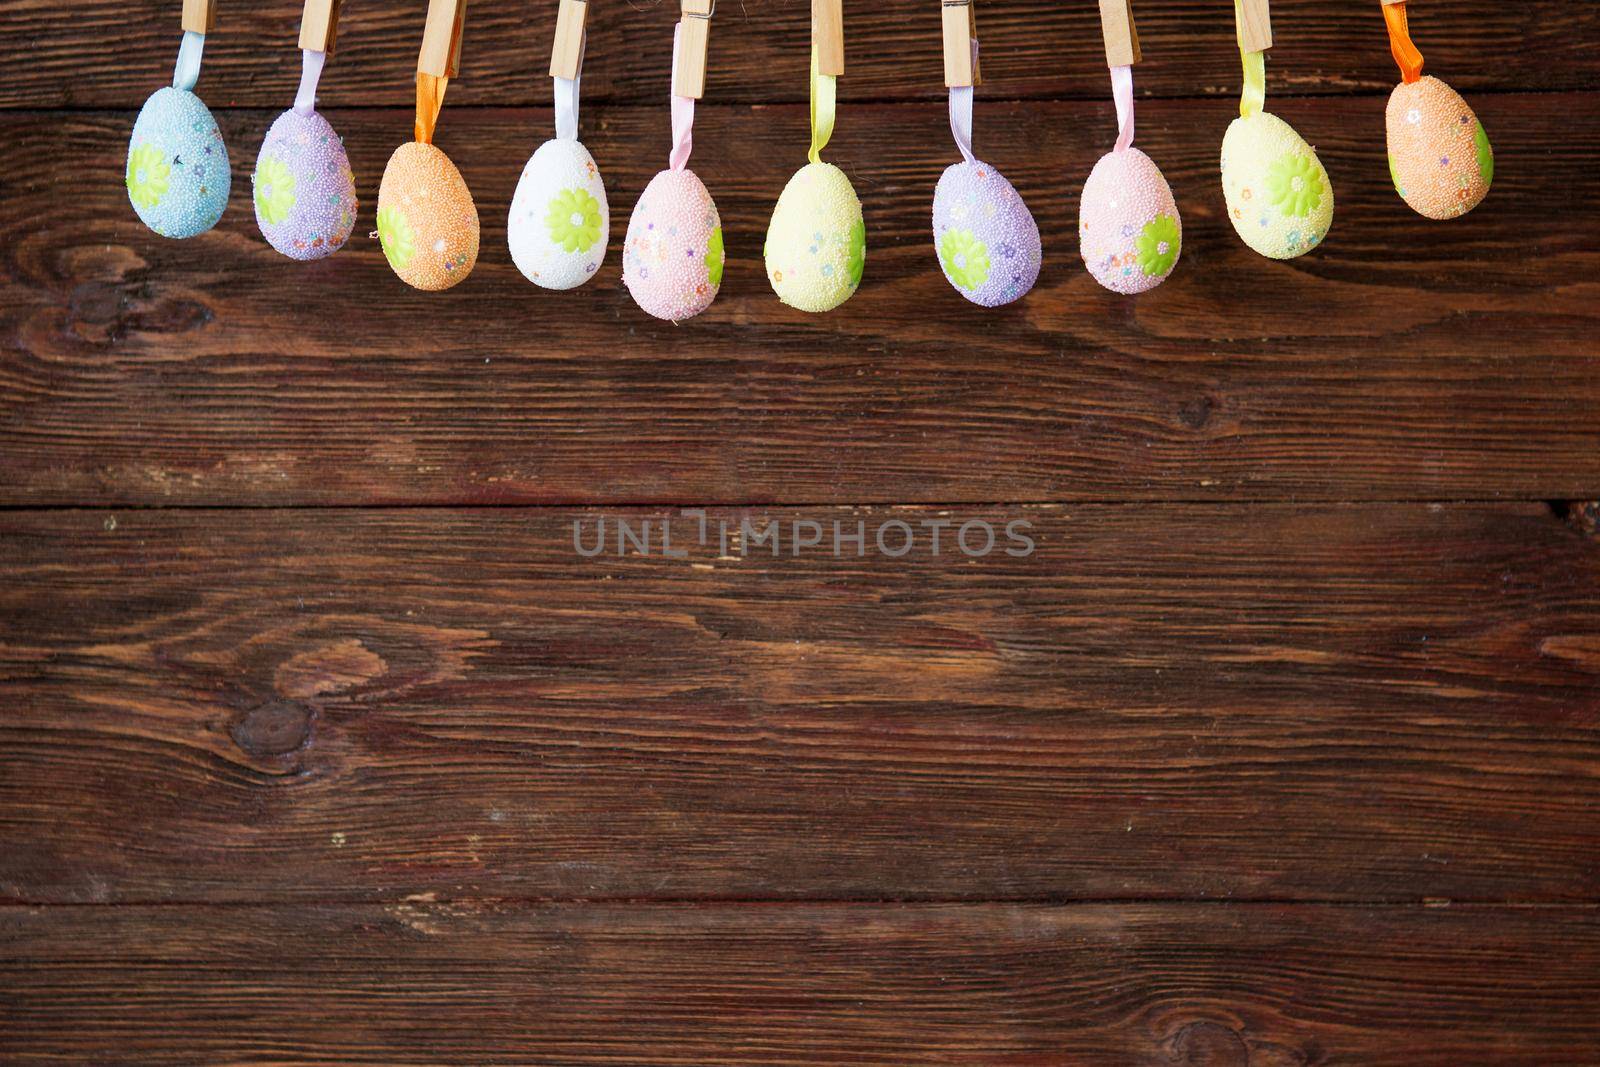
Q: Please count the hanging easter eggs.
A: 10